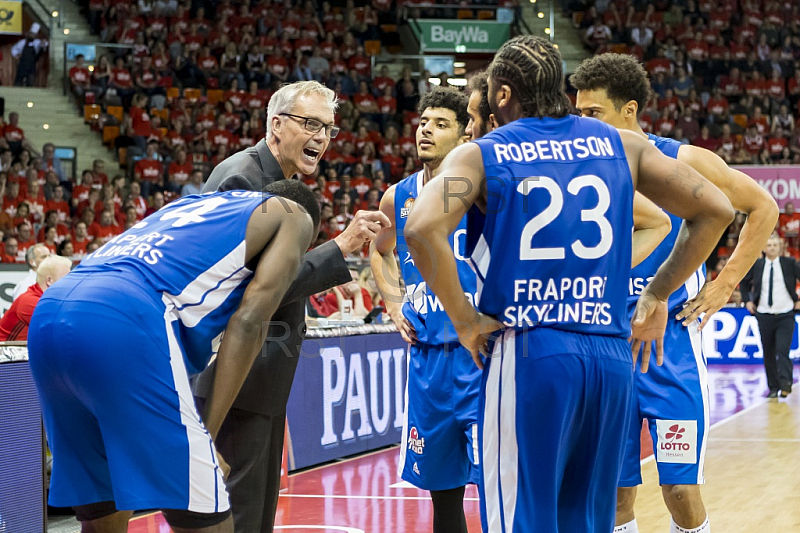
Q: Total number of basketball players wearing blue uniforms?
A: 5